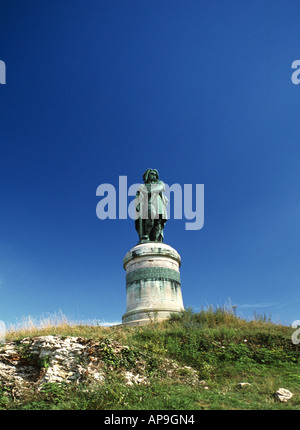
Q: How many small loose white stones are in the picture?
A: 2